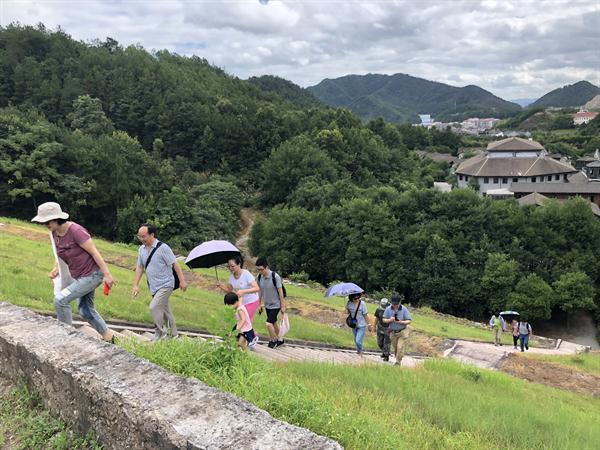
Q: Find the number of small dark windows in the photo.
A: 11